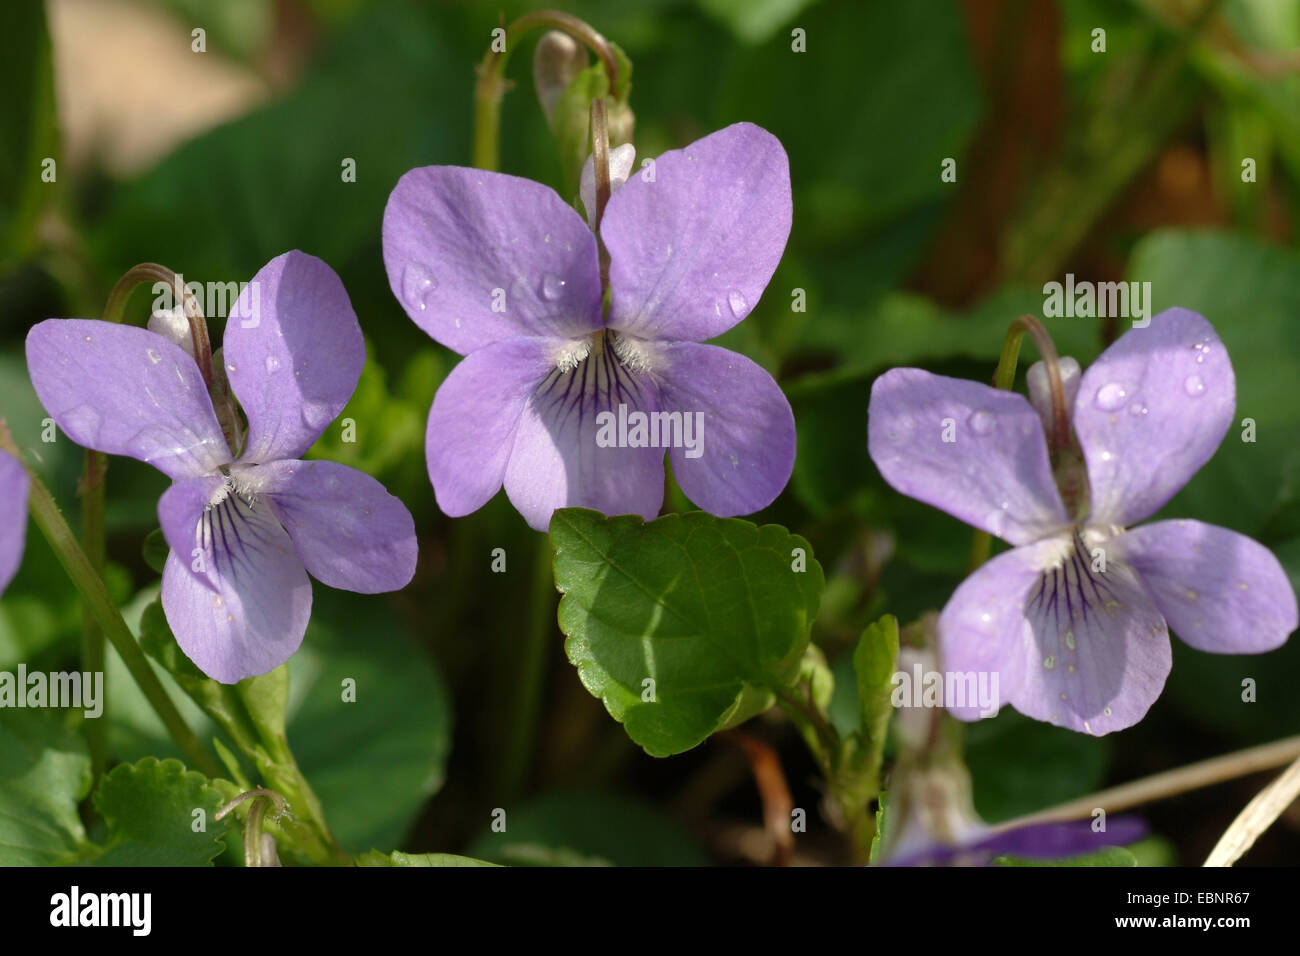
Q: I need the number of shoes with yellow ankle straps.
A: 0